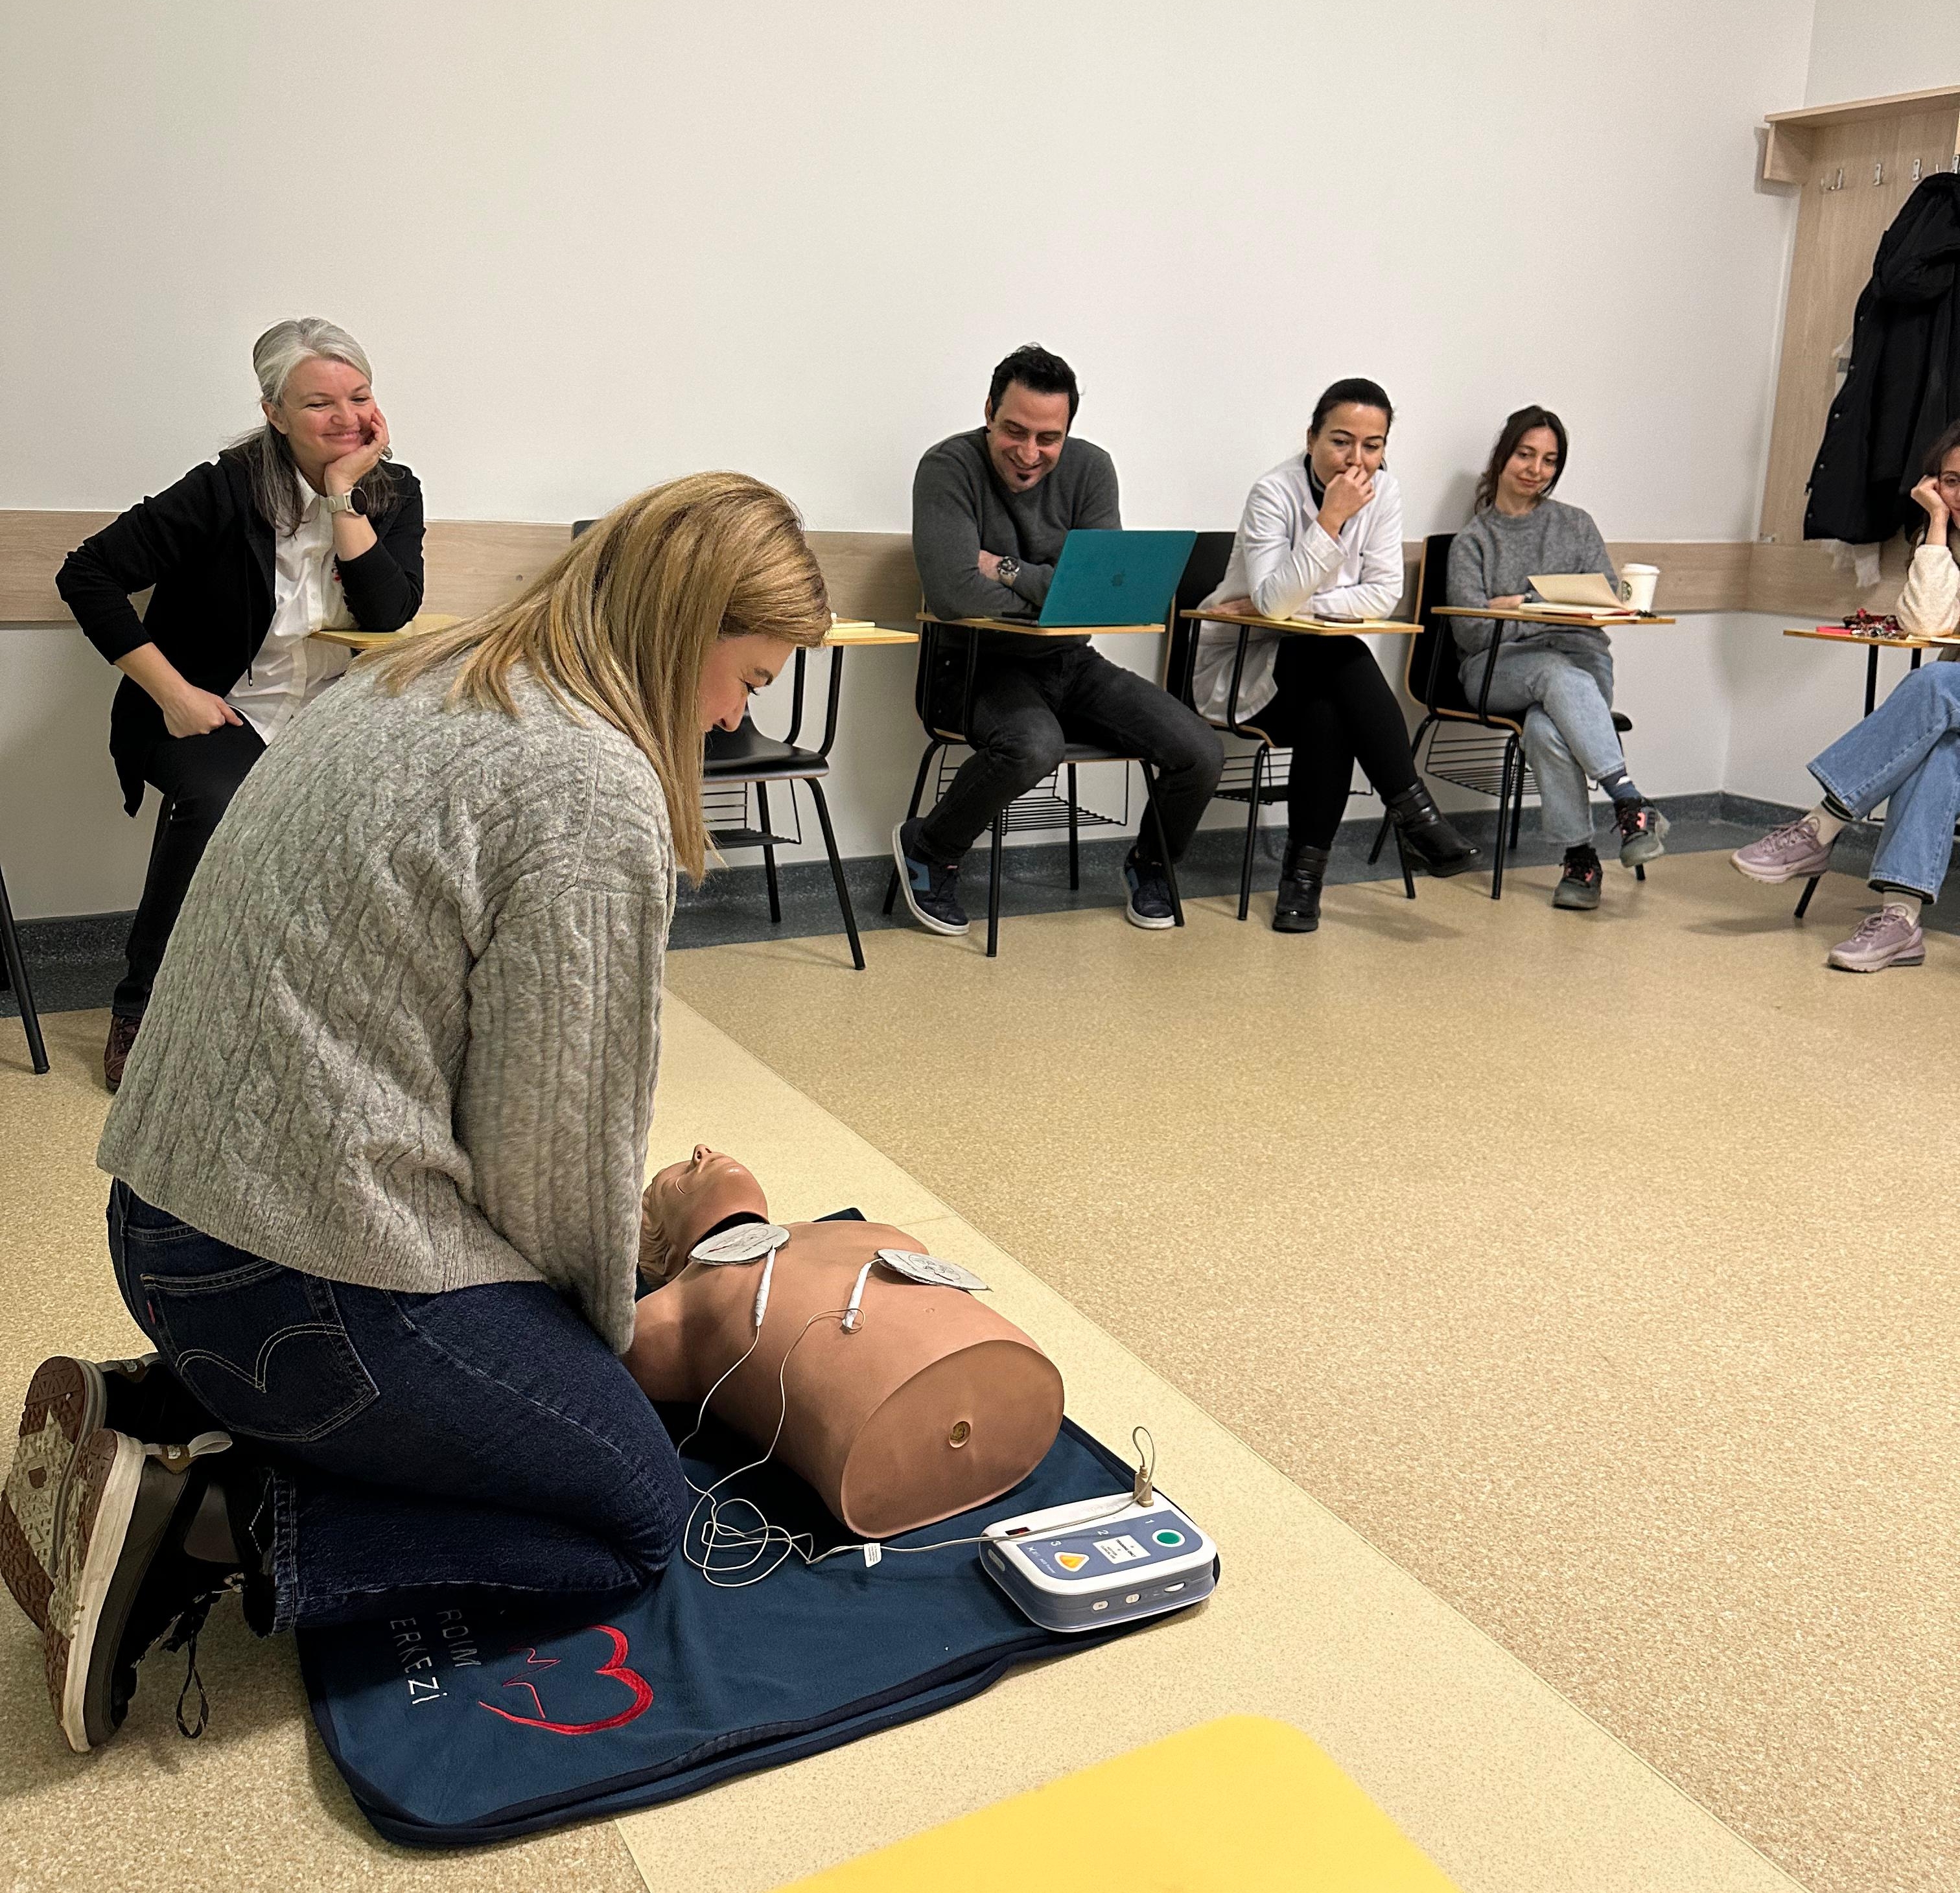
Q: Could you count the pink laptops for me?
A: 0